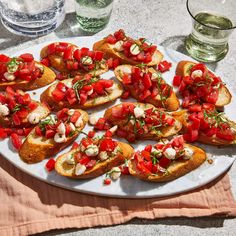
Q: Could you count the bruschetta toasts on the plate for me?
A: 12